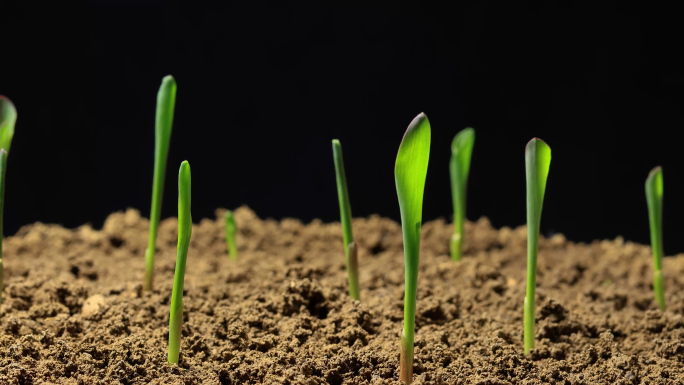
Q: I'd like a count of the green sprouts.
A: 9